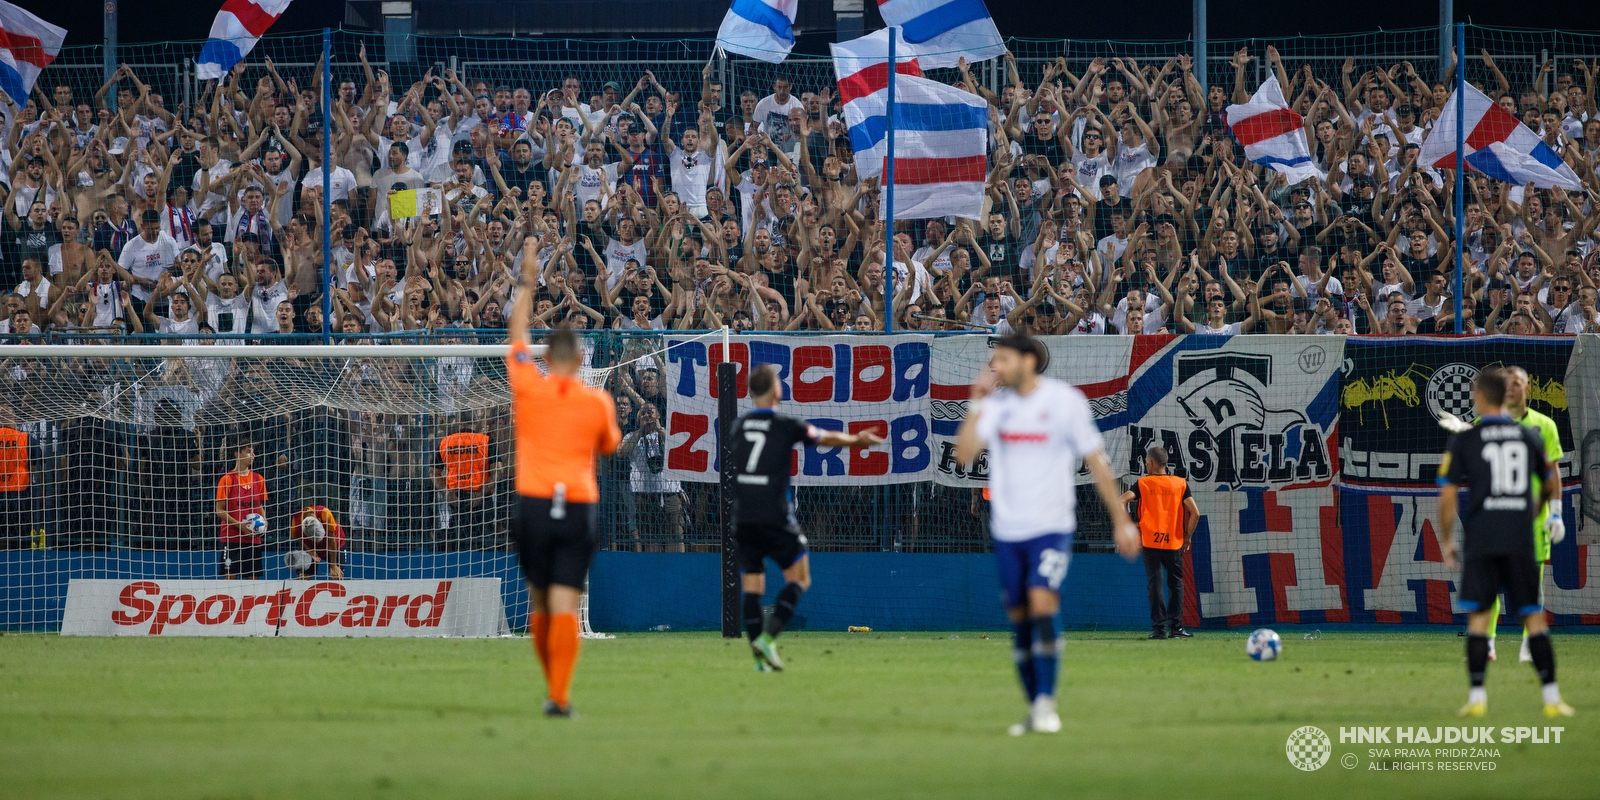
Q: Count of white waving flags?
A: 8